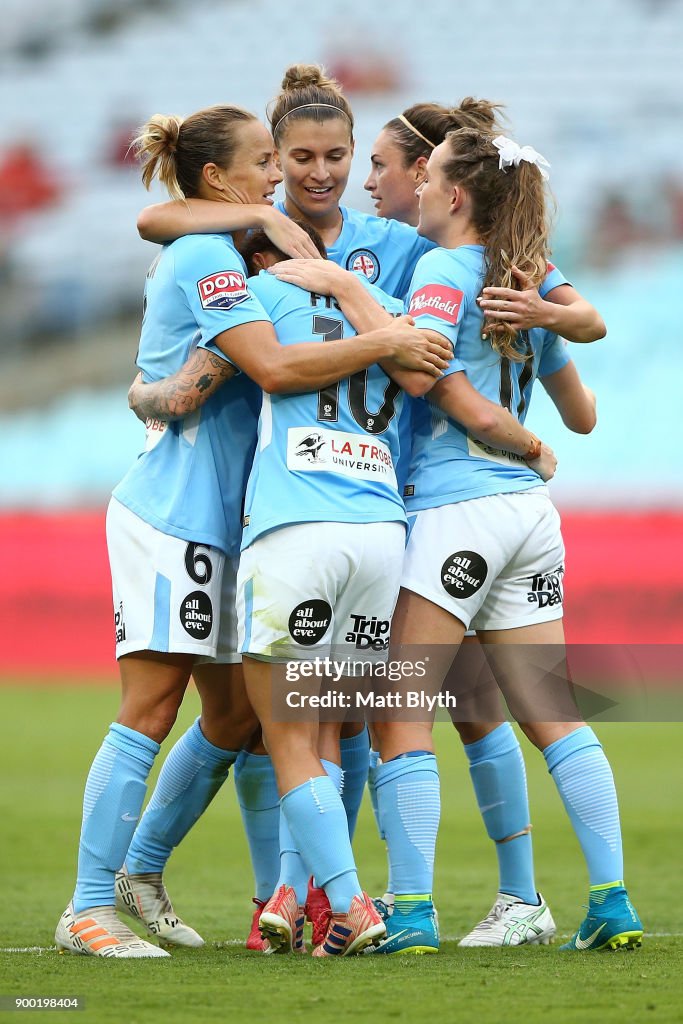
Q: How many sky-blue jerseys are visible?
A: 5